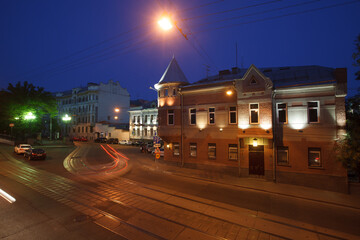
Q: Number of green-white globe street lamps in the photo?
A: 2